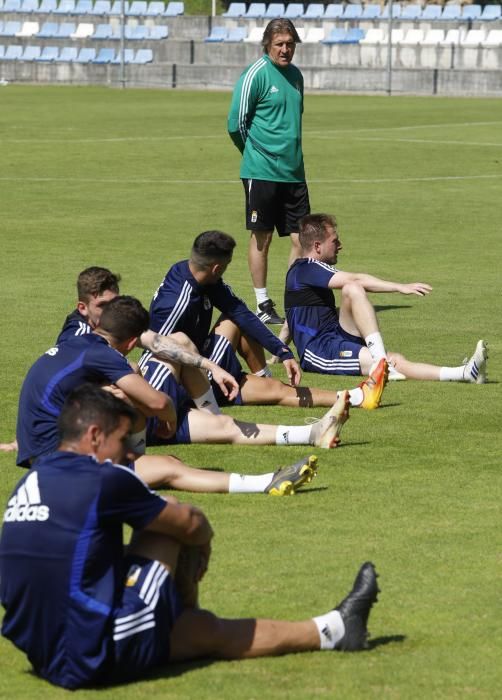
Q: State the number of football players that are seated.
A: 5